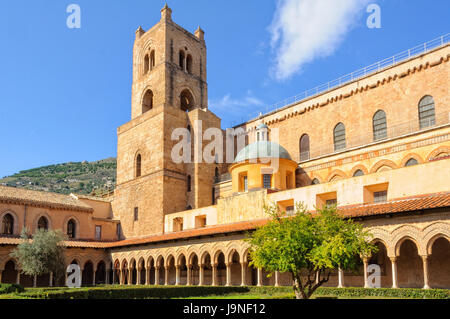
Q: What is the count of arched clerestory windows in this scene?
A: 4